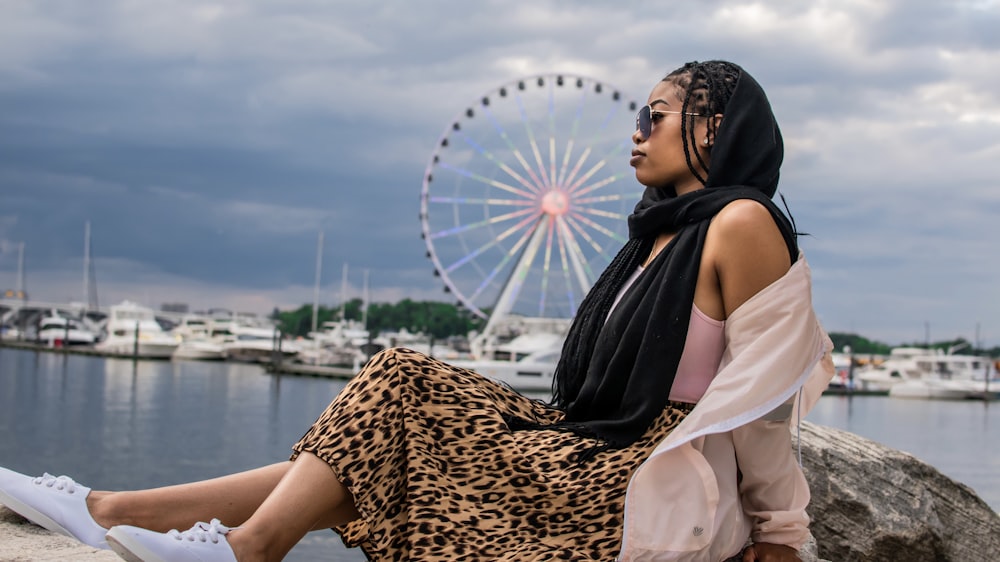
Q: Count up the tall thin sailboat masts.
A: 5